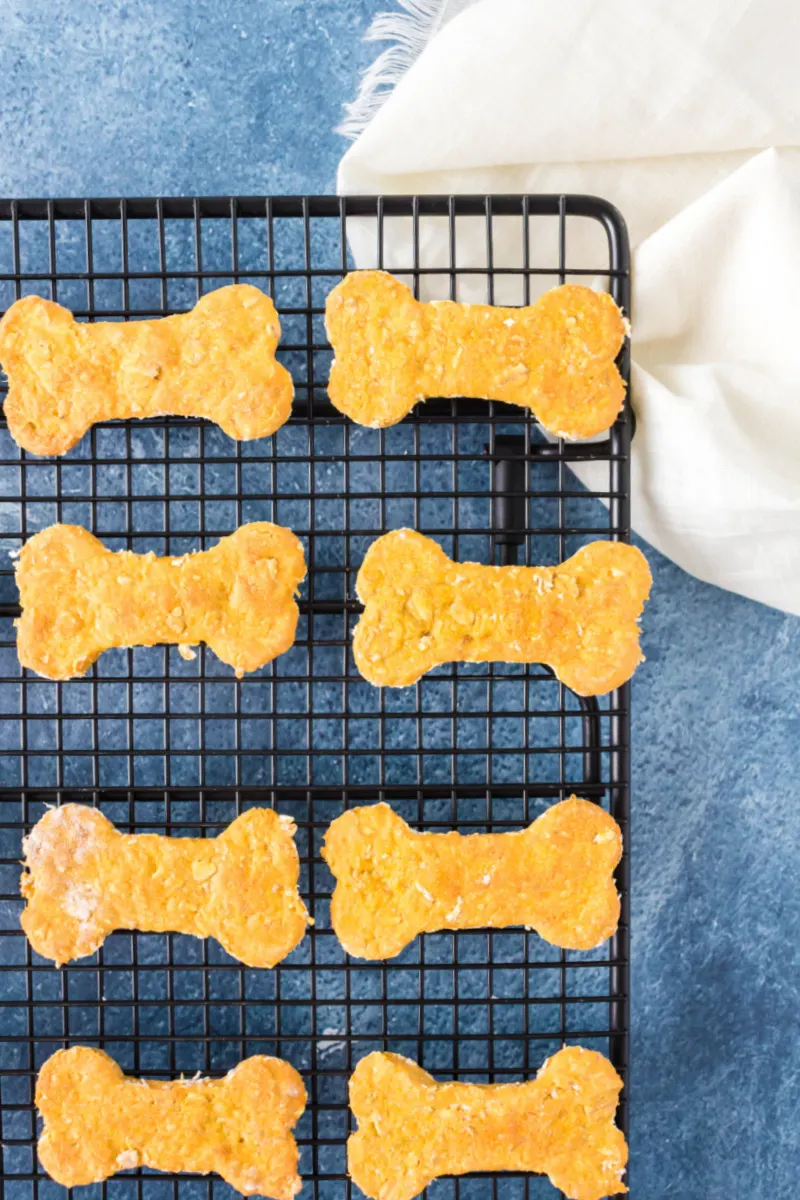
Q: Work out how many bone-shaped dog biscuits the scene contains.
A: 8